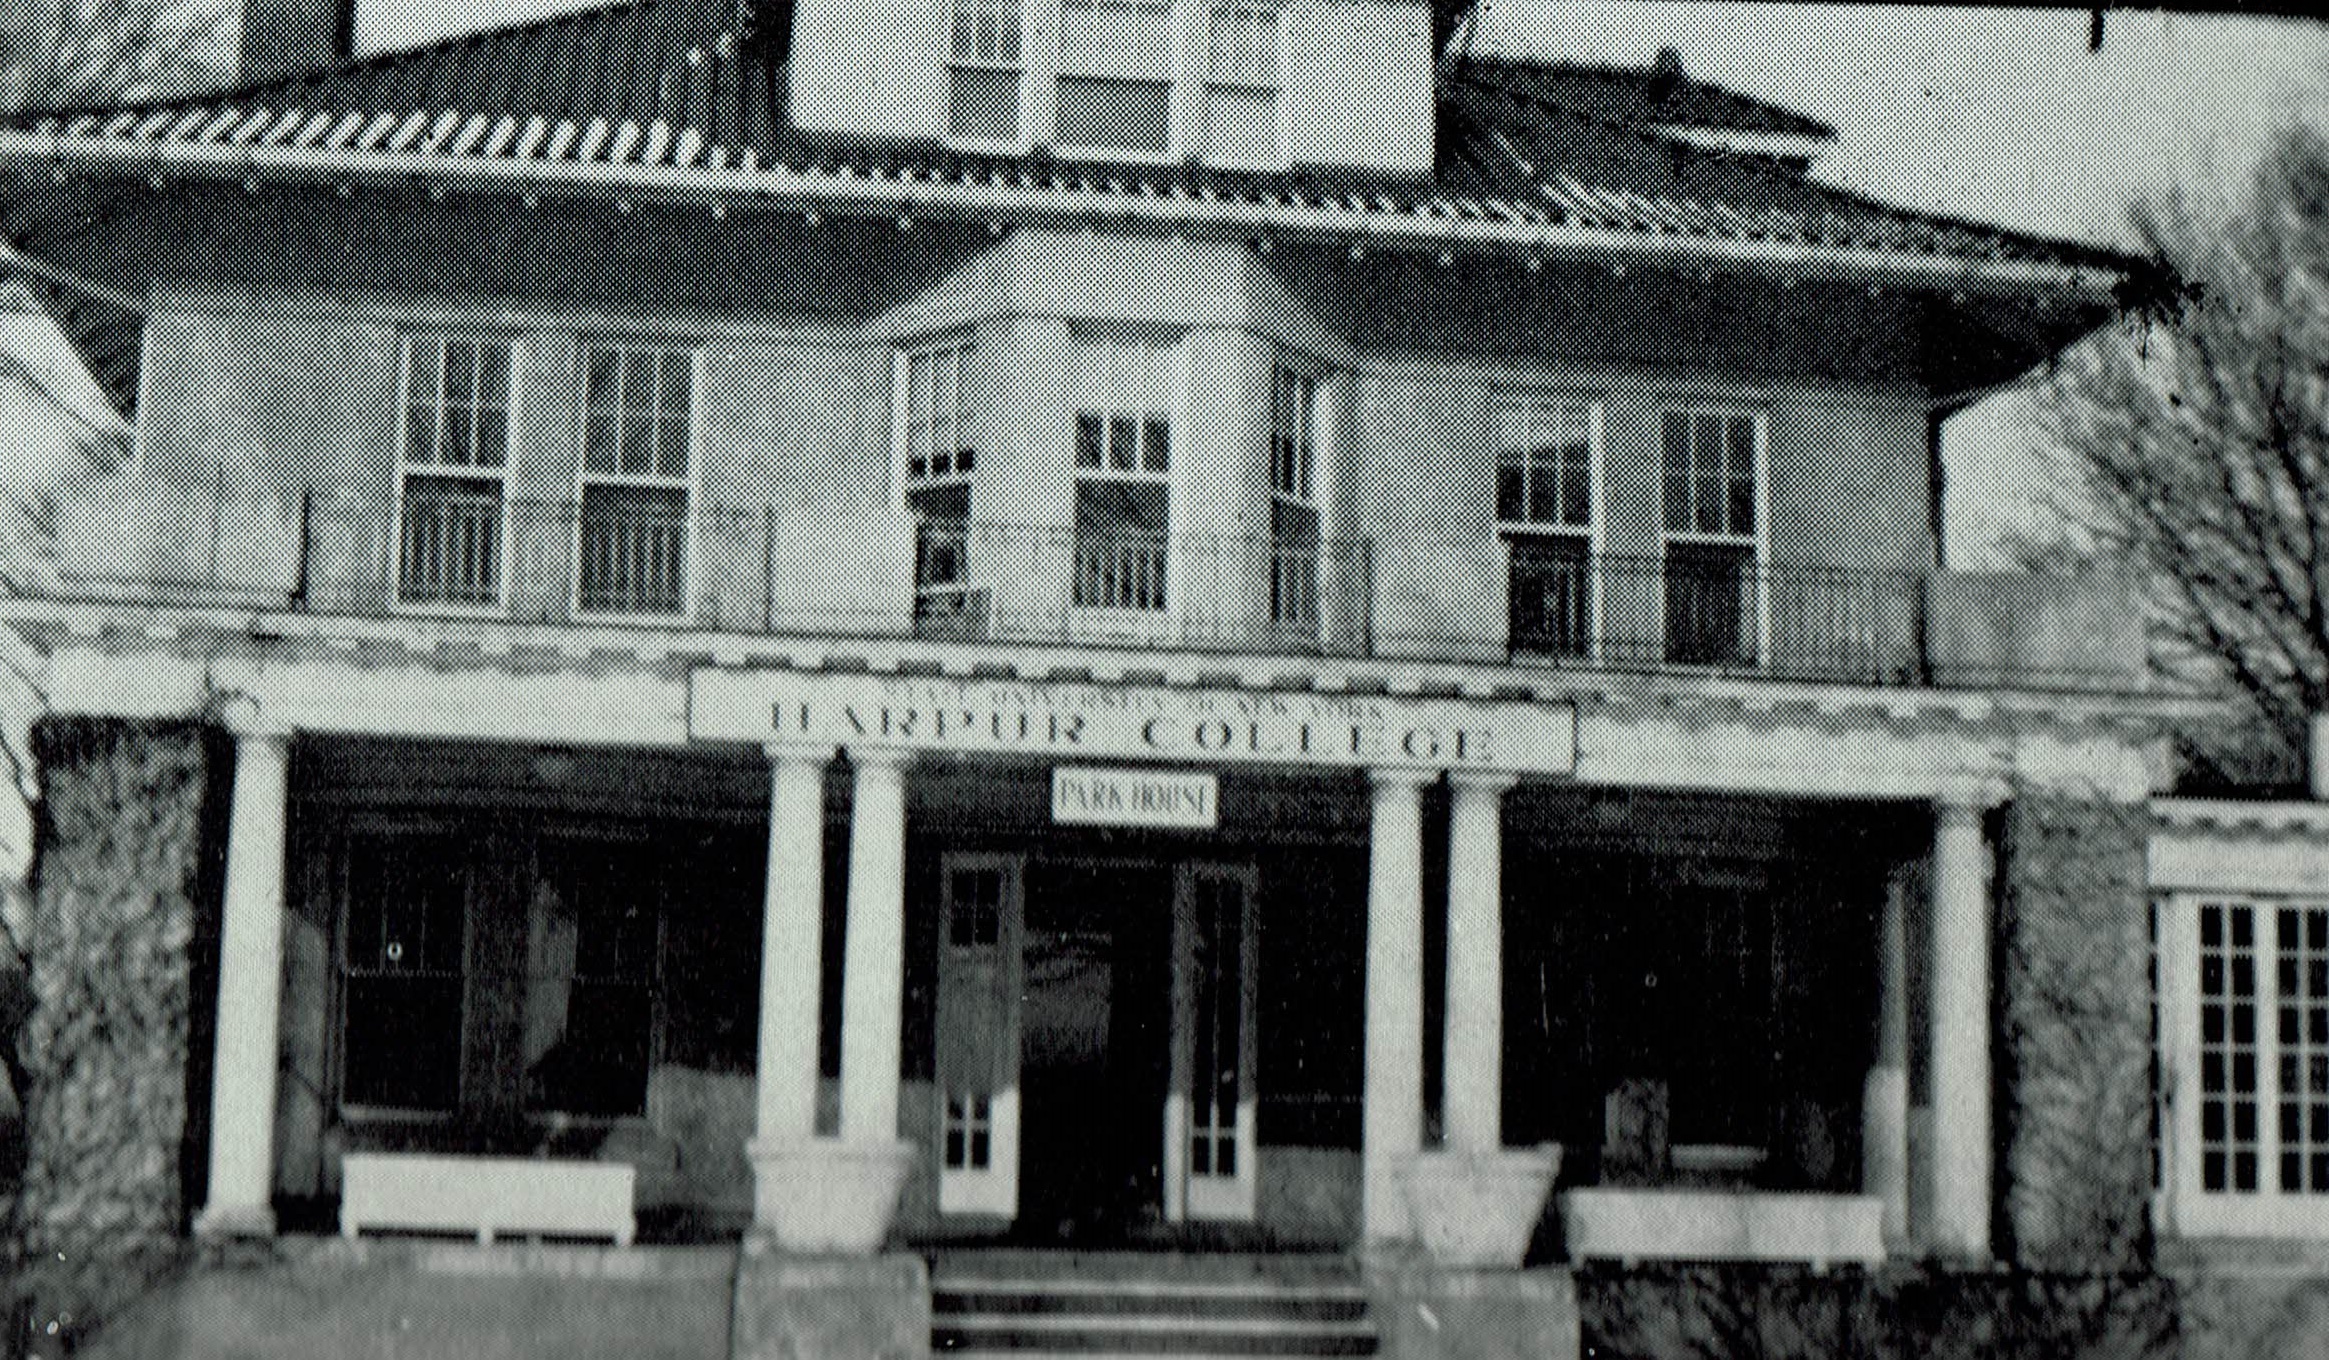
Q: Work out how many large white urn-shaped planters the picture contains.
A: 2